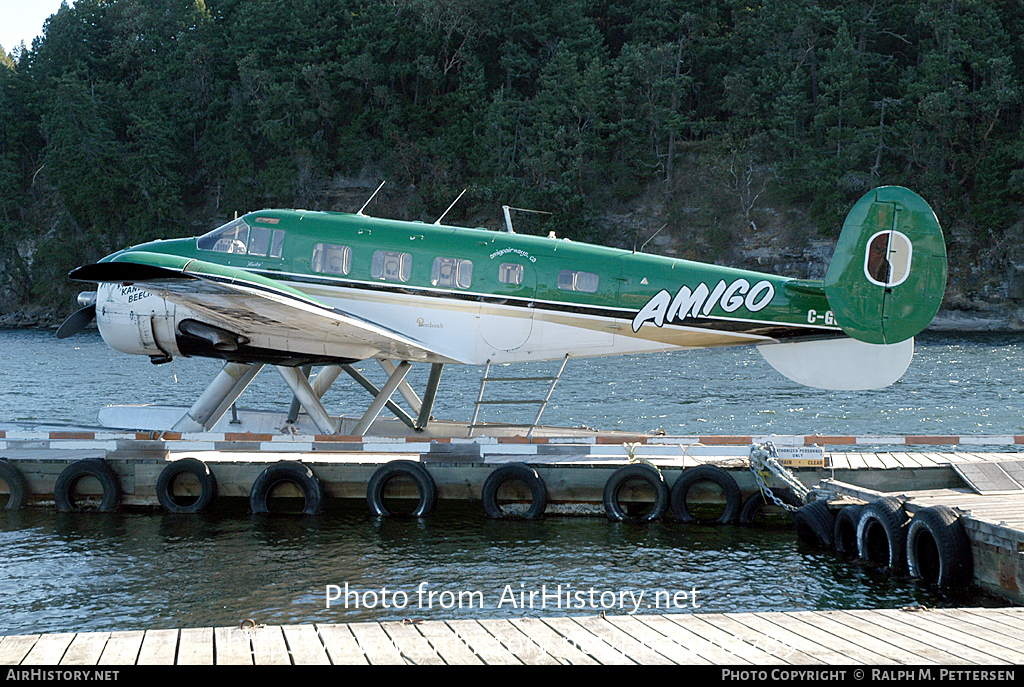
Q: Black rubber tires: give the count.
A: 13